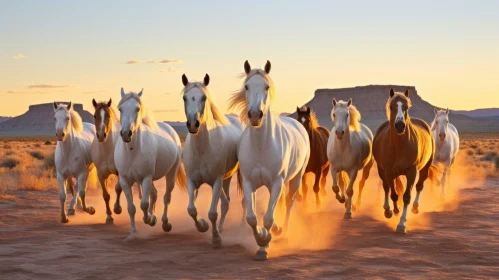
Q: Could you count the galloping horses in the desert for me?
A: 9